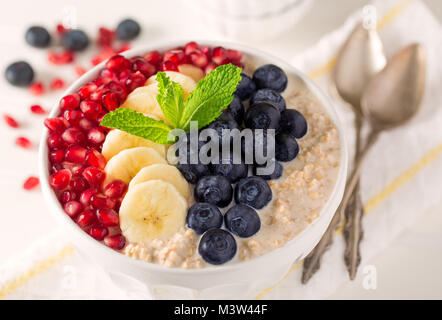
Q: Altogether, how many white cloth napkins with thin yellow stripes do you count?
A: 1